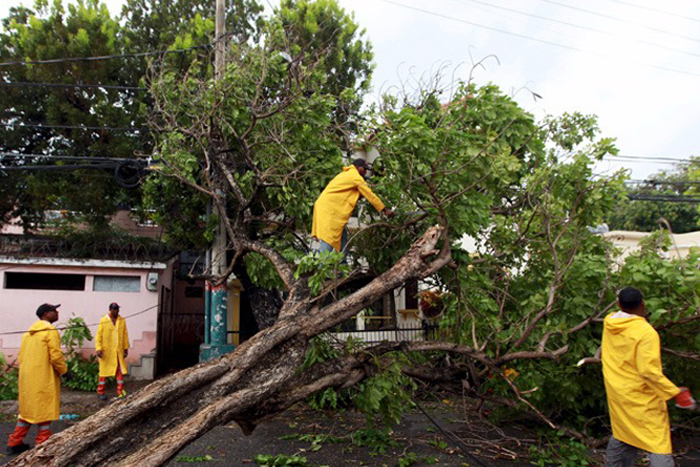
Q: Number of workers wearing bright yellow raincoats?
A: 4